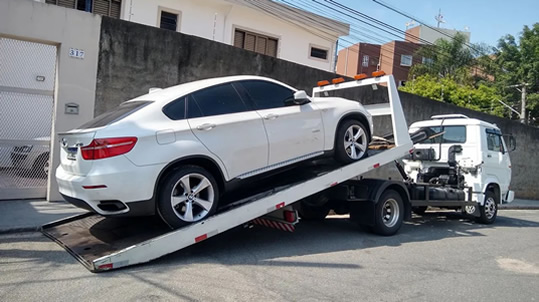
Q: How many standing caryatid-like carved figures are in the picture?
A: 0